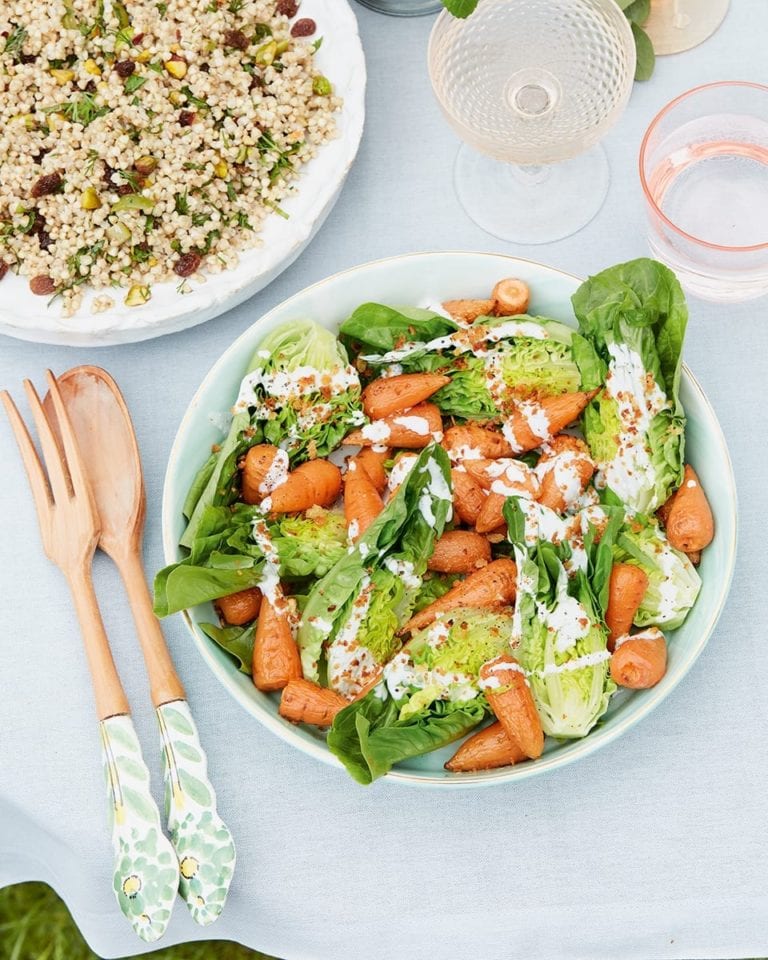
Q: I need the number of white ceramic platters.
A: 1